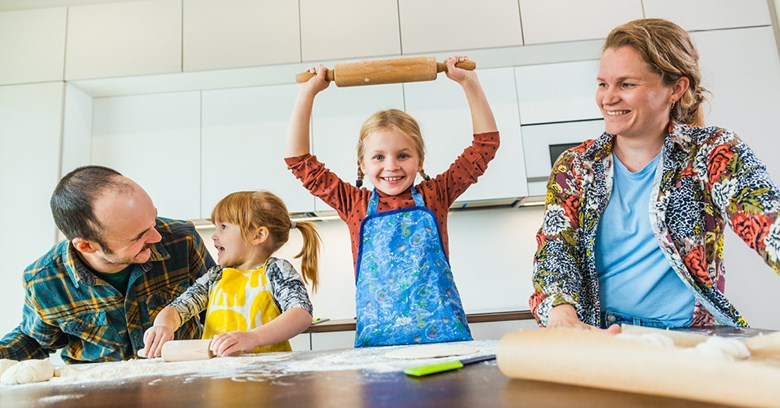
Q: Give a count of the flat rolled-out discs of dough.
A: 1